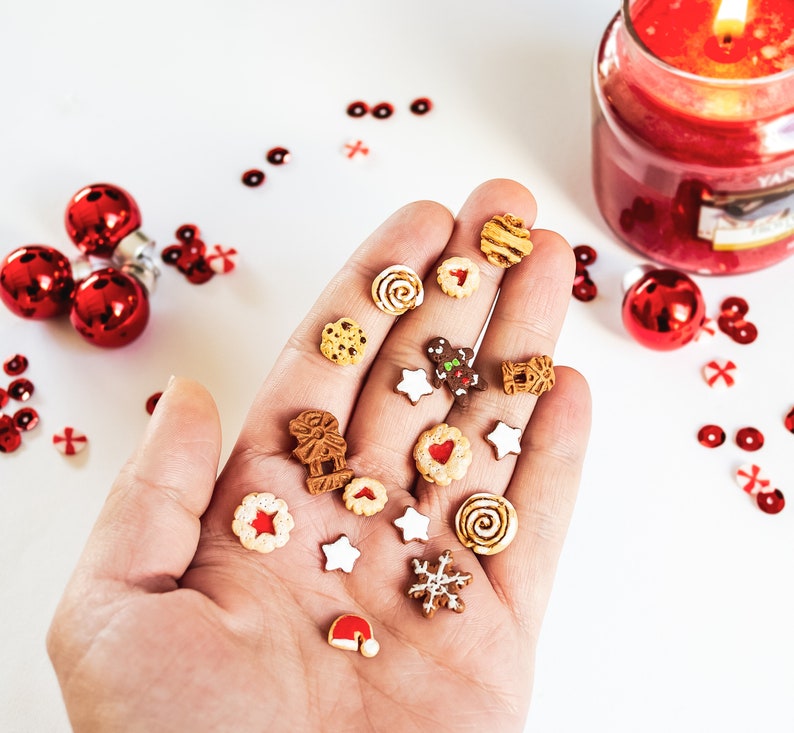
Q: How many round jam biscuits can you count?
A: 4